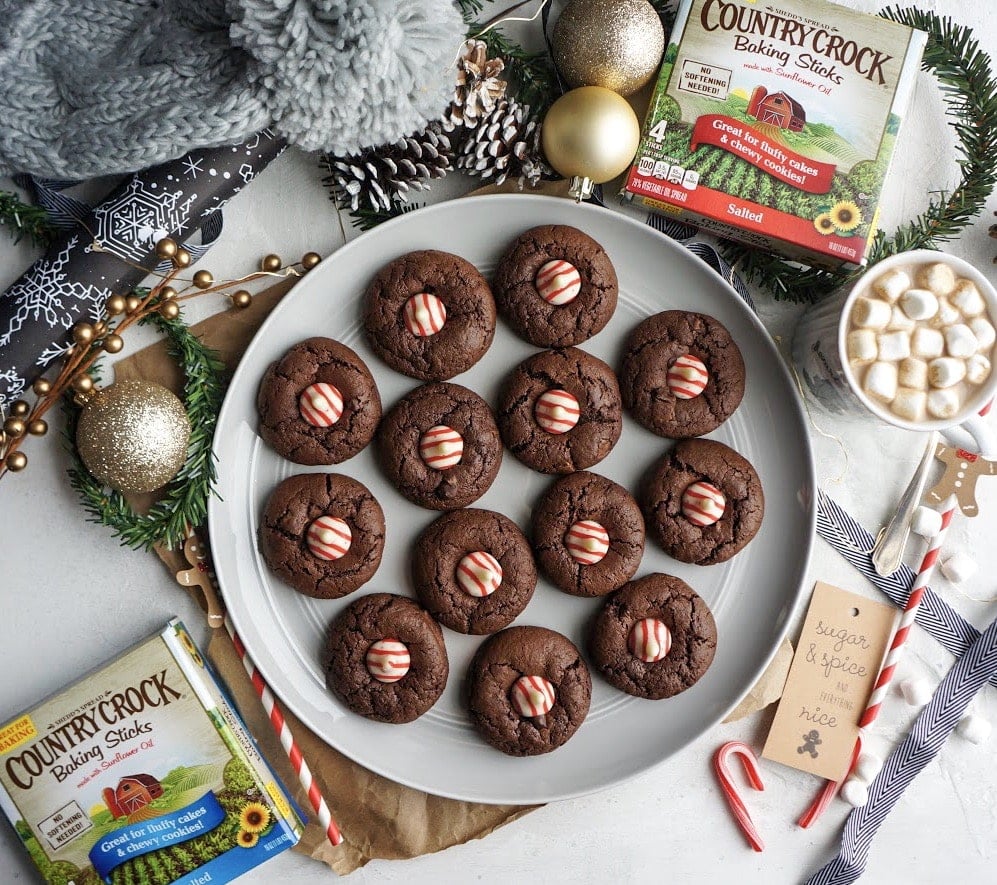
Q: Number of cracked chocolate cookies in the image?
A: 13